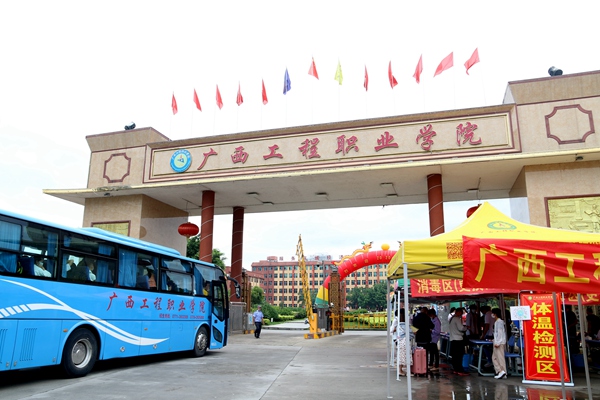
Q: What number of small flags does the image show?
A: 13